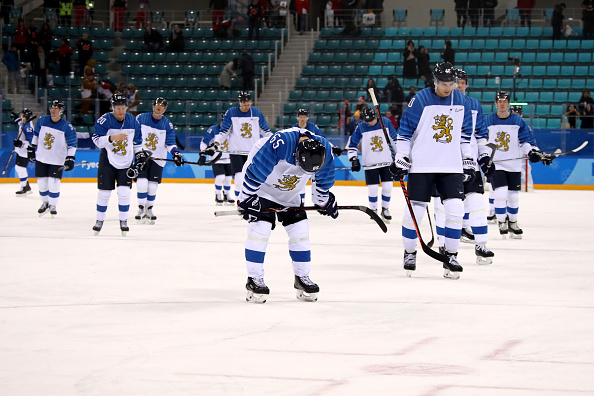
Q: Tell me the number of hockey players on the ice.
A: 13